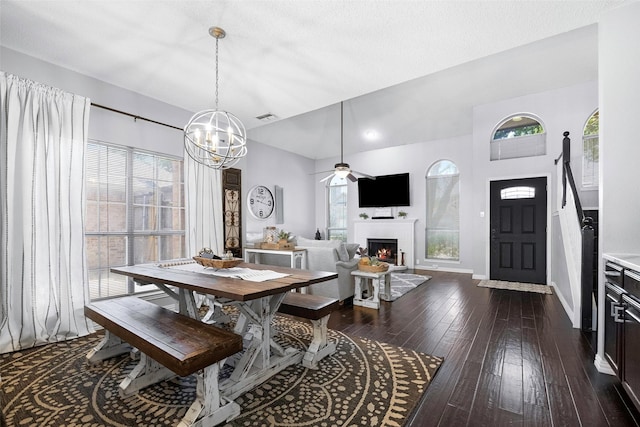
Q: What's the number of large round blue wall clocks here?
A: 0